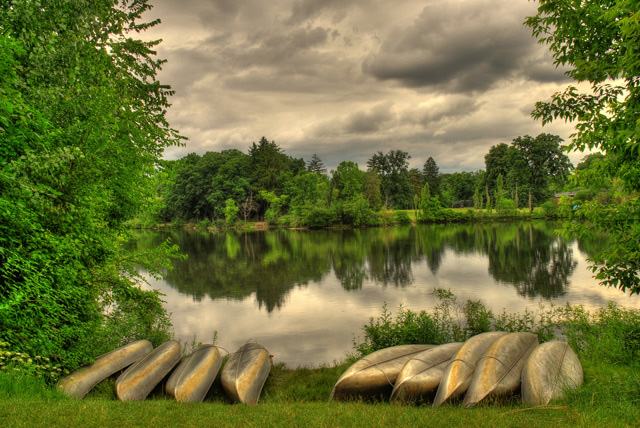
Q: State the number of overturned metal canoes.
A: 9